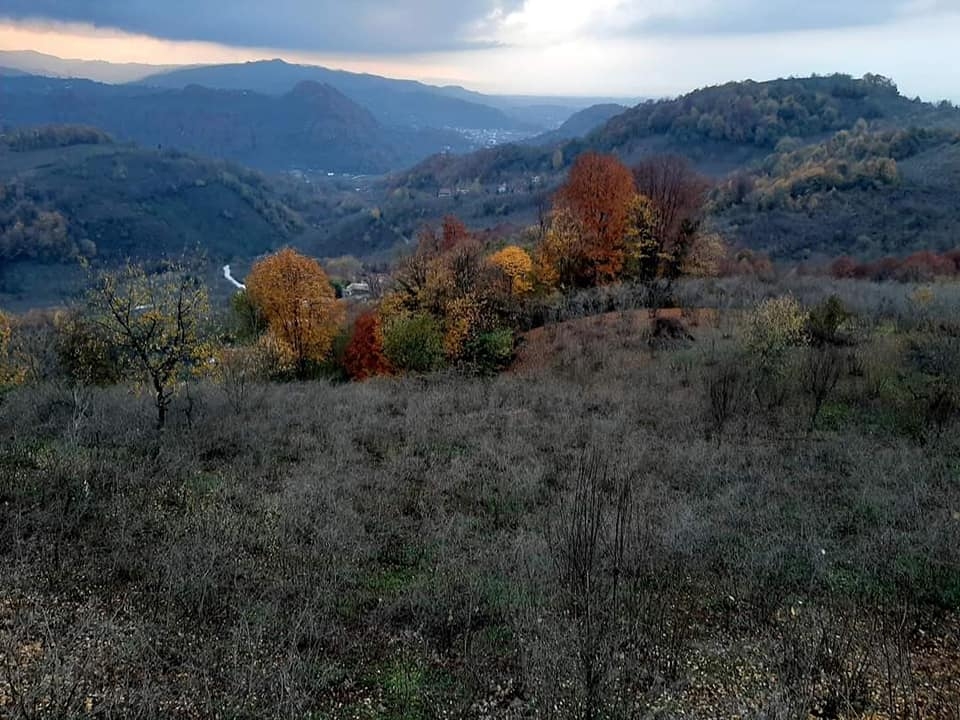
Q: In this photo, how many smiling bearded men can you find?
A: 0